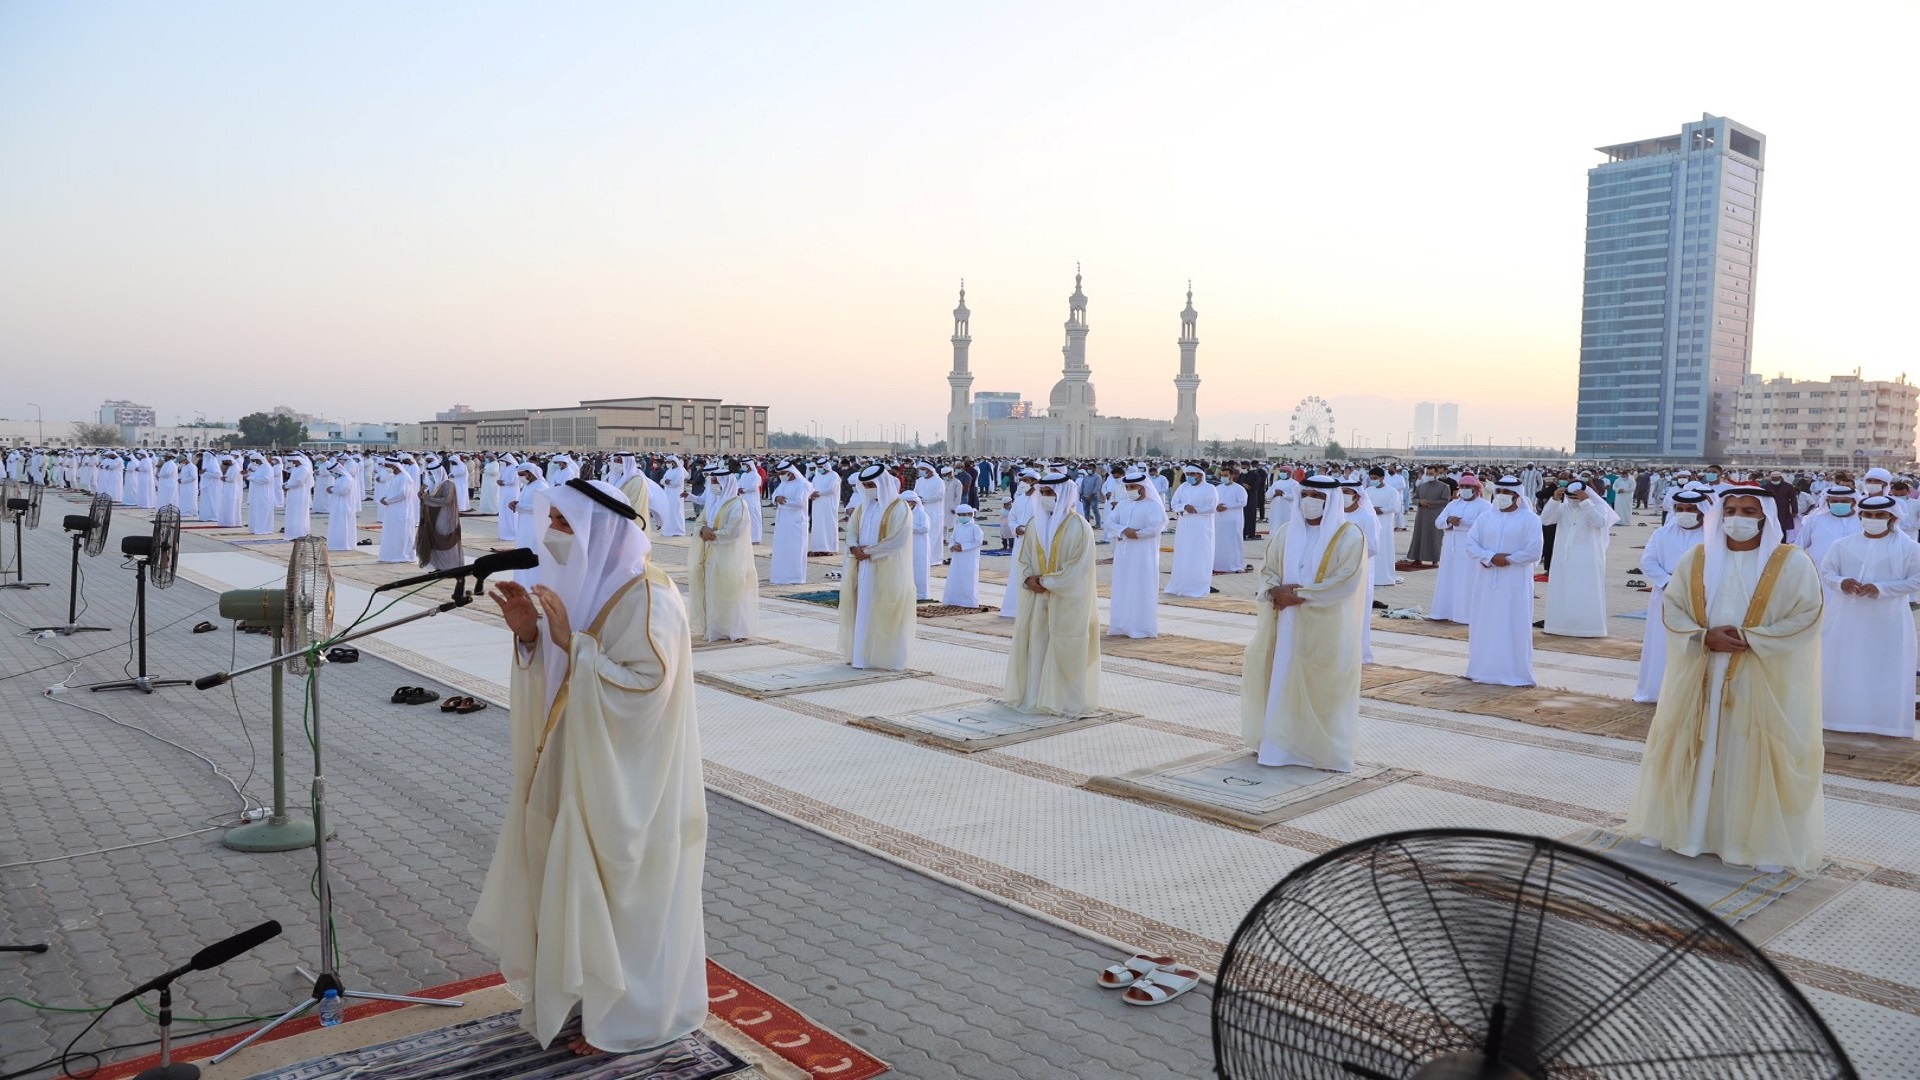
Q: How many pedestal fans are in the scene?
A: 6